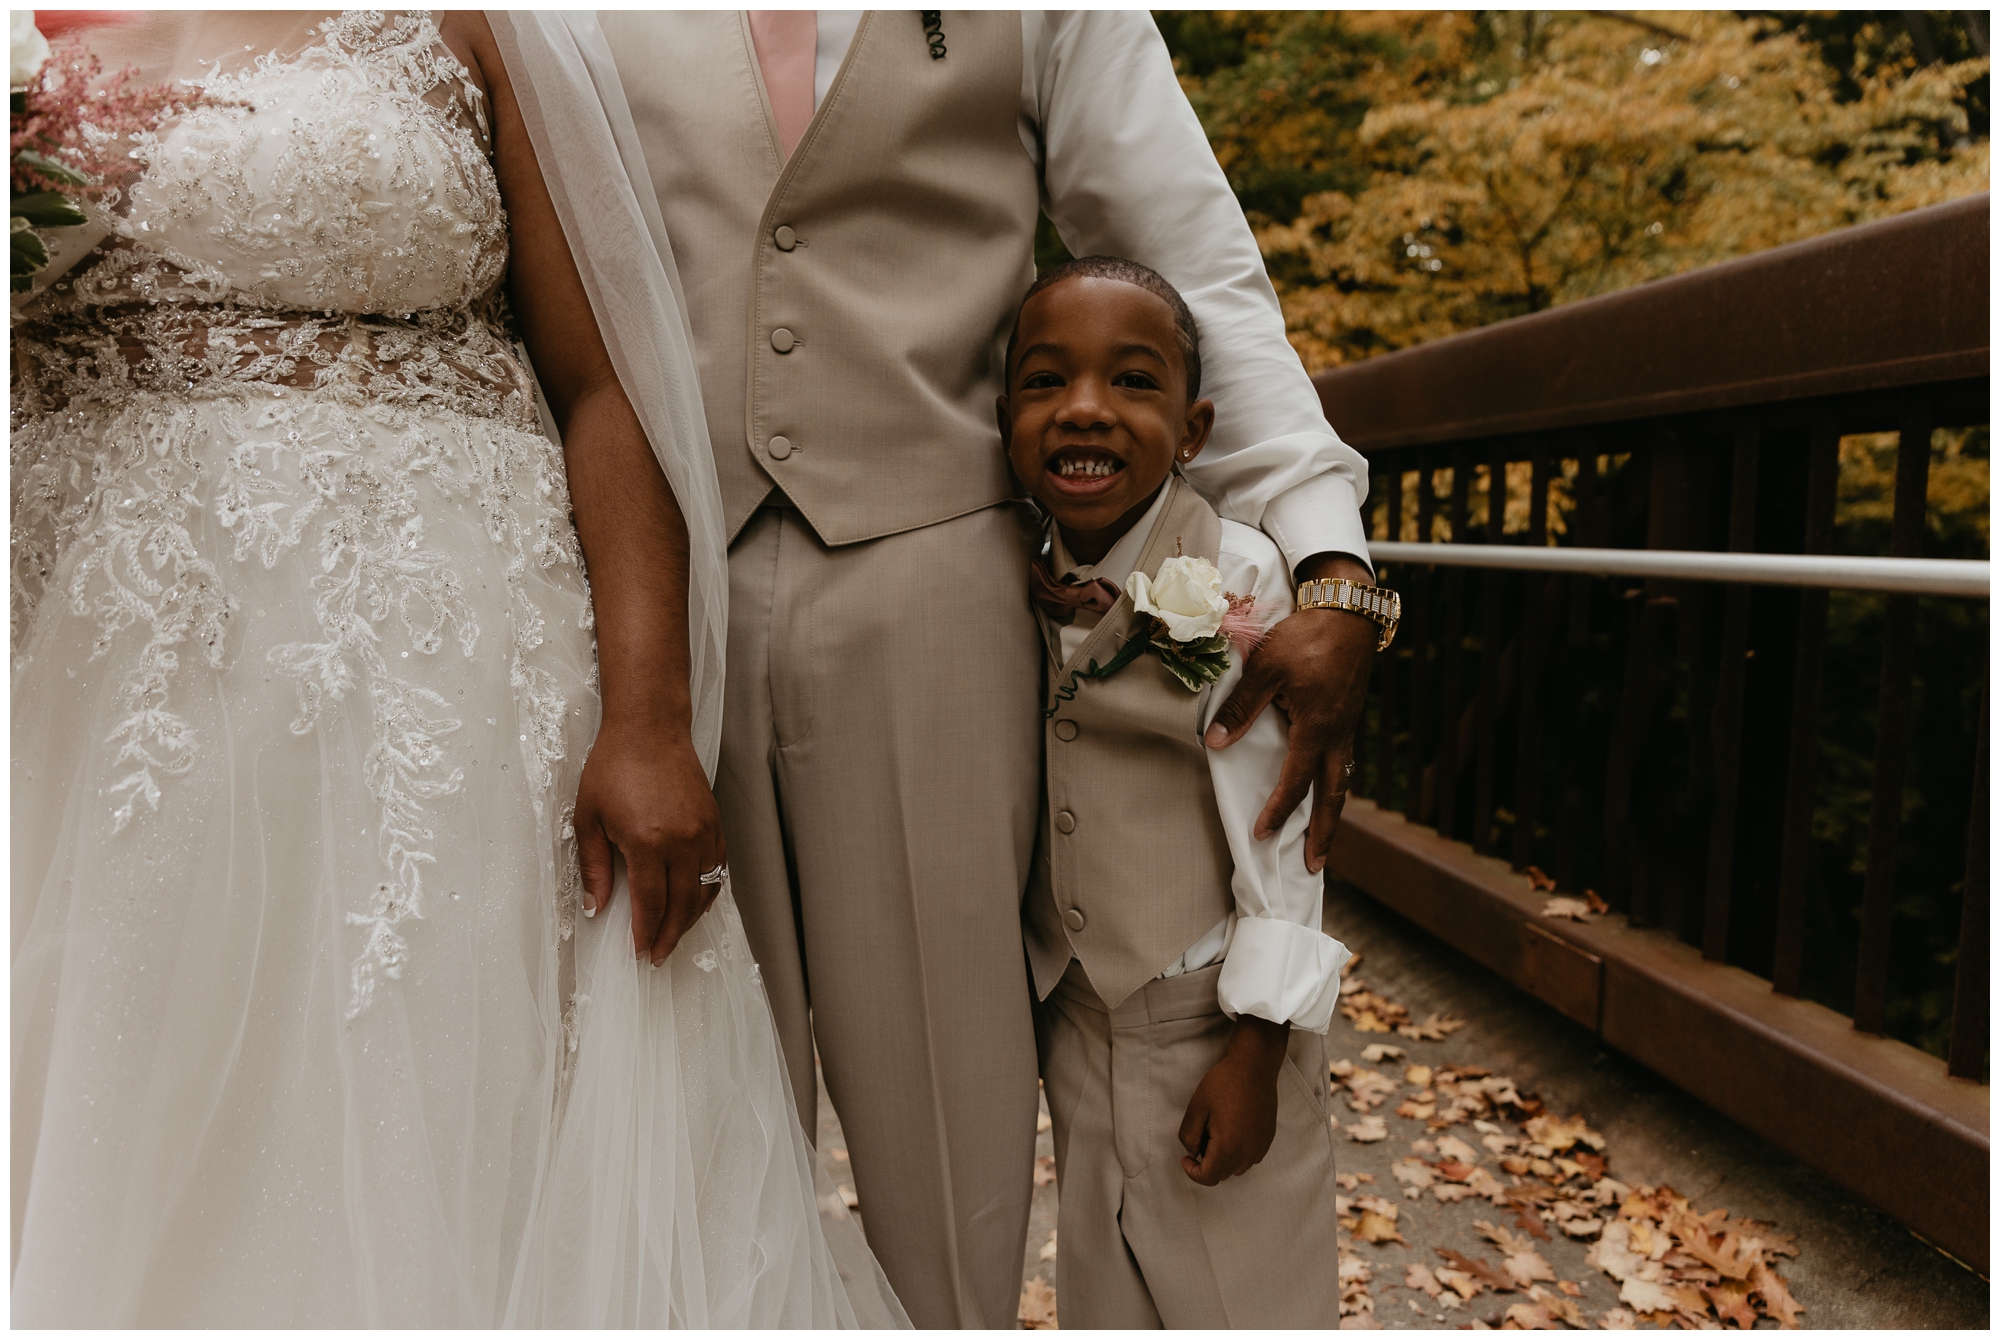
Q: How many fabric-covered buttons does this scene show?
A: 6